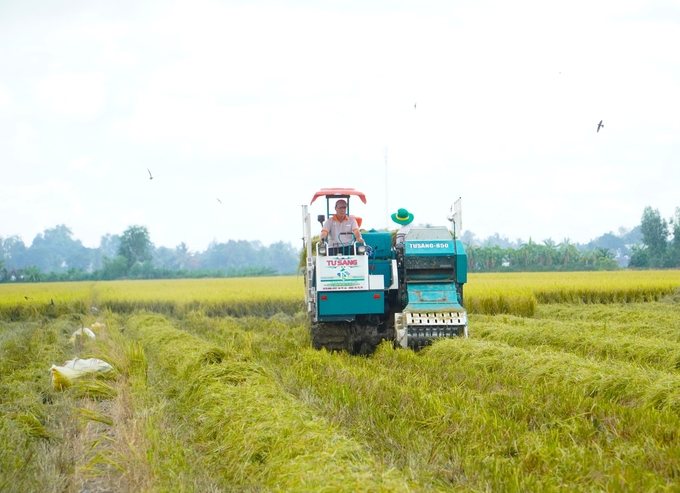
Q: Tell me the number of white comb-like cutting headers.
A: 1